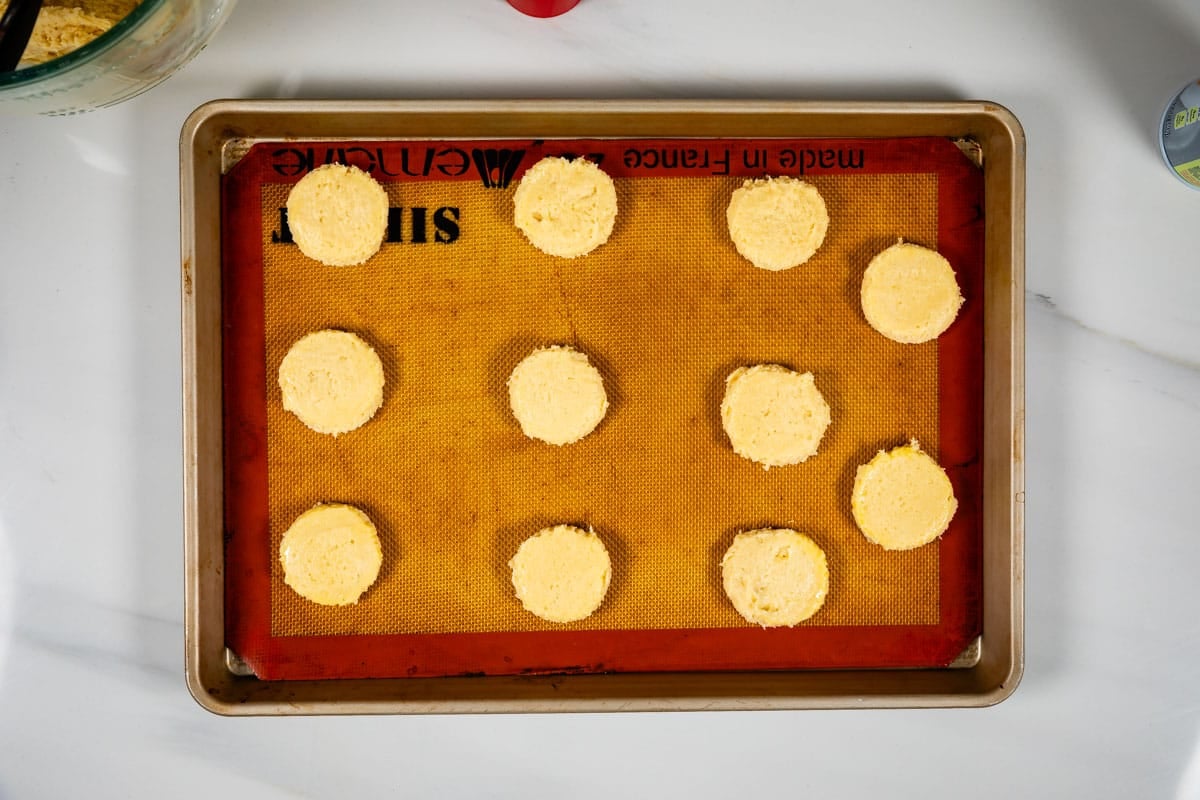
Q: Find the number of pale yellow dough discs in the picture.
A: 11